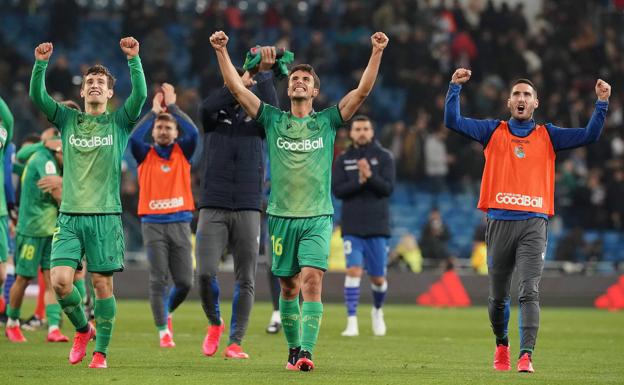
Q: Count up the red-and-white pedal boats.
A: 0